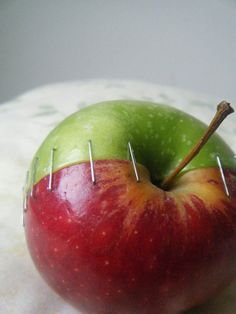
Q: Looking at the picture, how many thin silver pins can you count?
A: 7